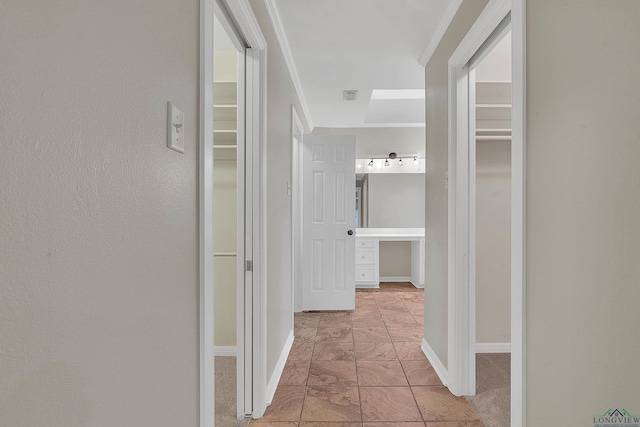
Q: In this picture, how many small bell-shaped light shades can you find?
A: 4